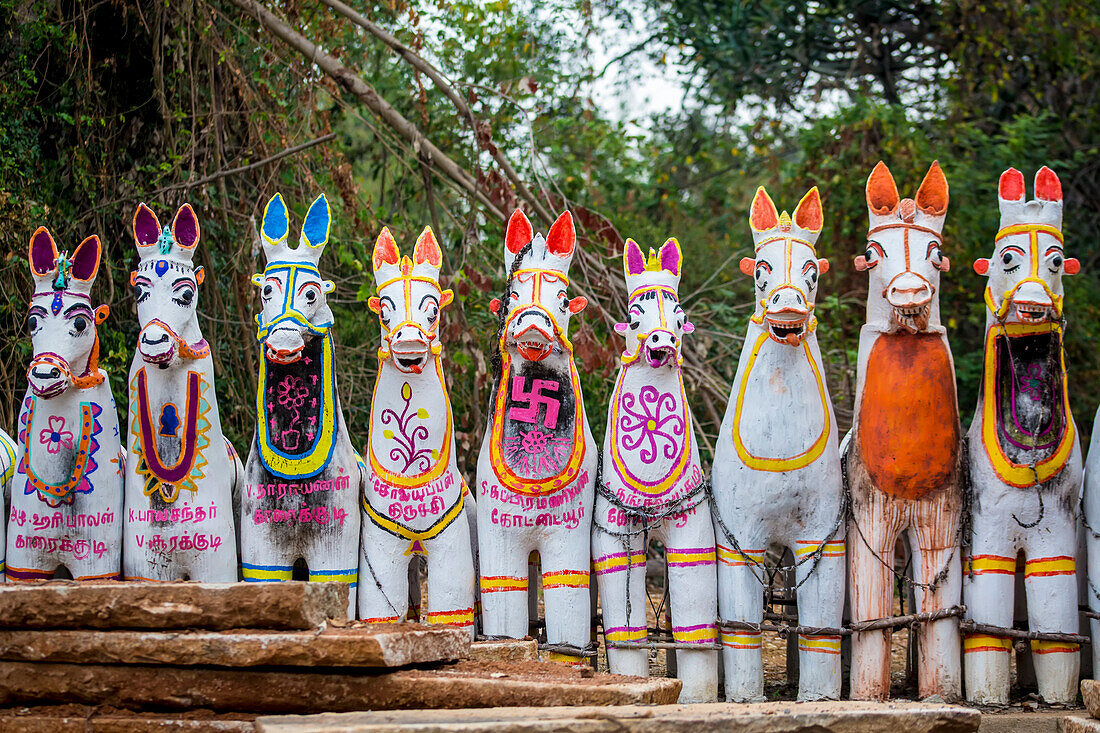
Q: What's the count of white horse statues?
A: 9